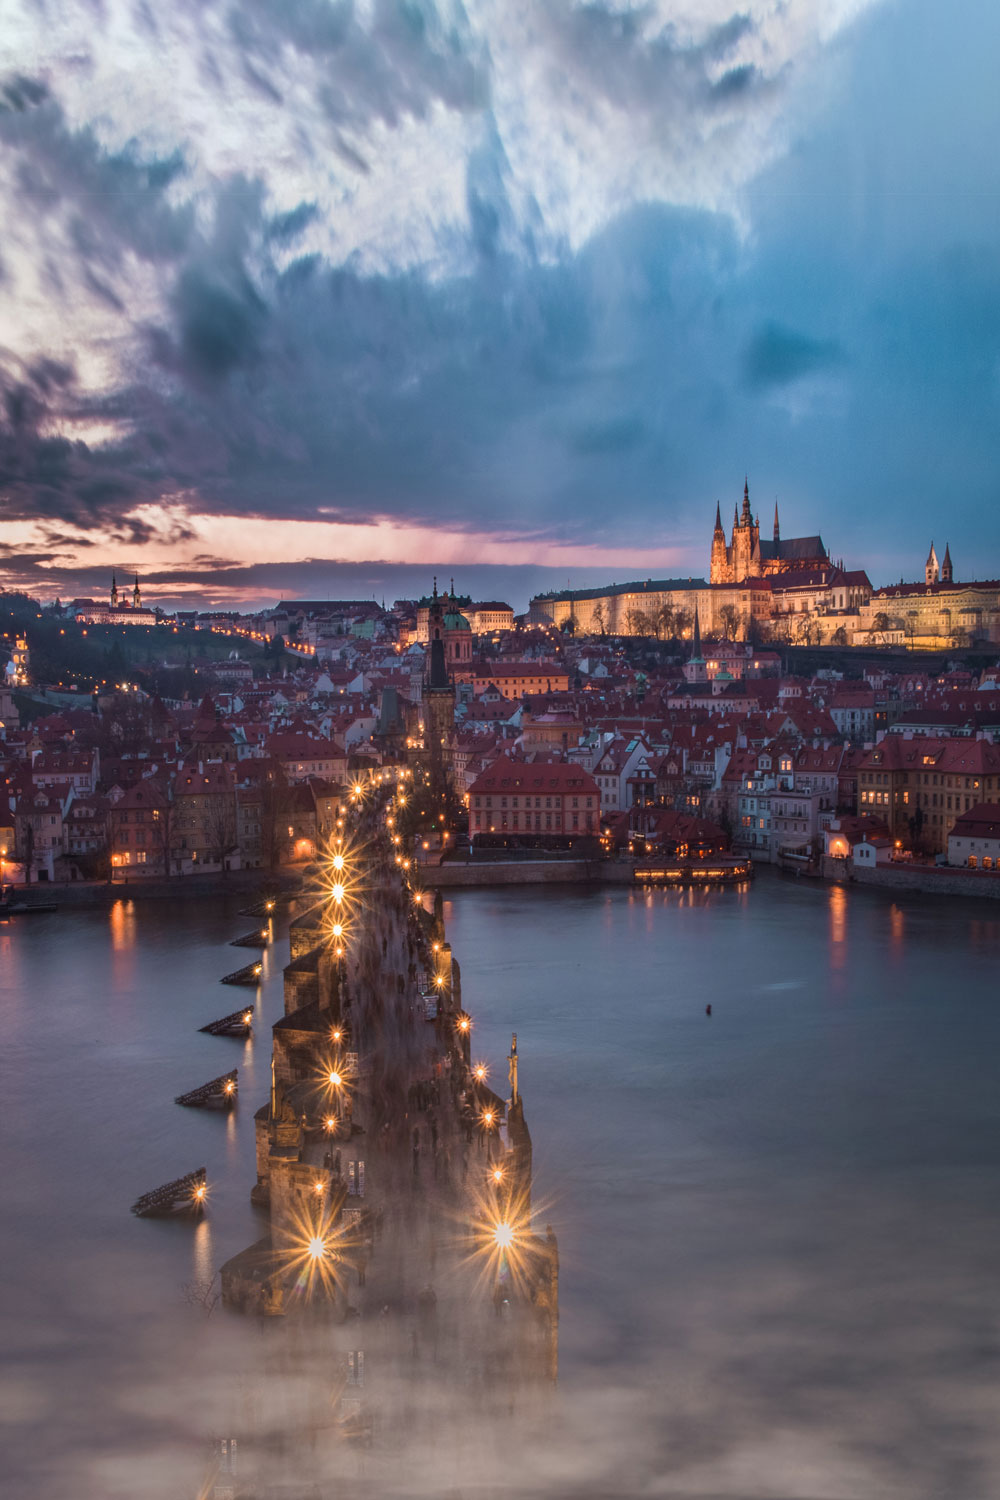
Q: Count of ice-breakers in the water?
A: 6